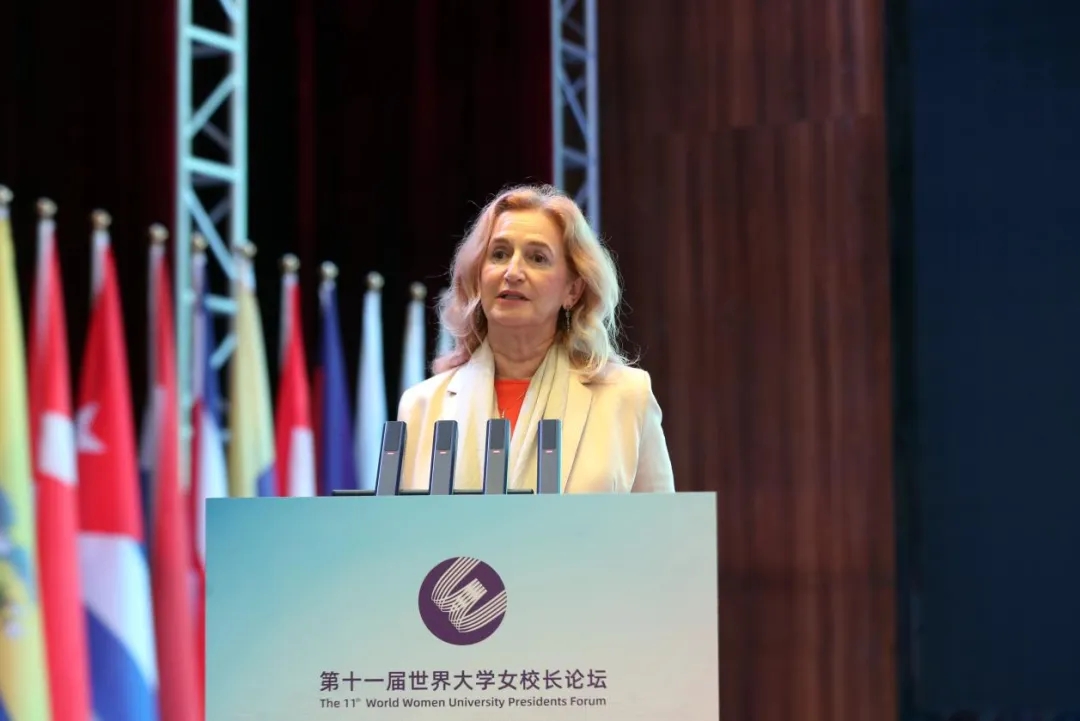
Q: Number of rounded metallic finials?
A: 10